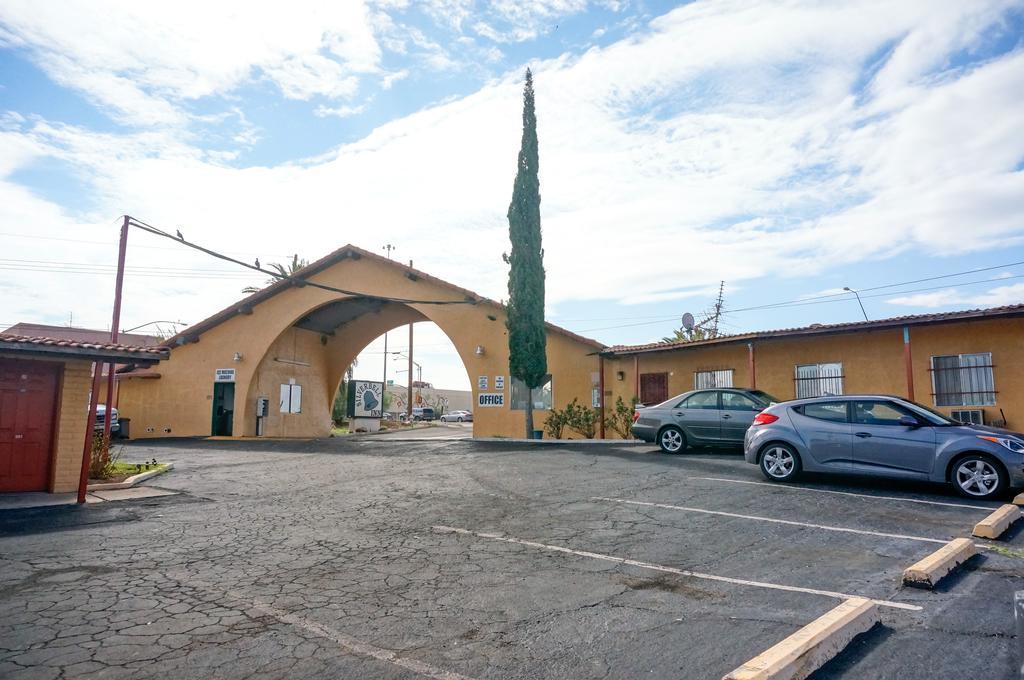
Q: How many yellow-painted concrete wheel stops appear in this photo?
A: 4